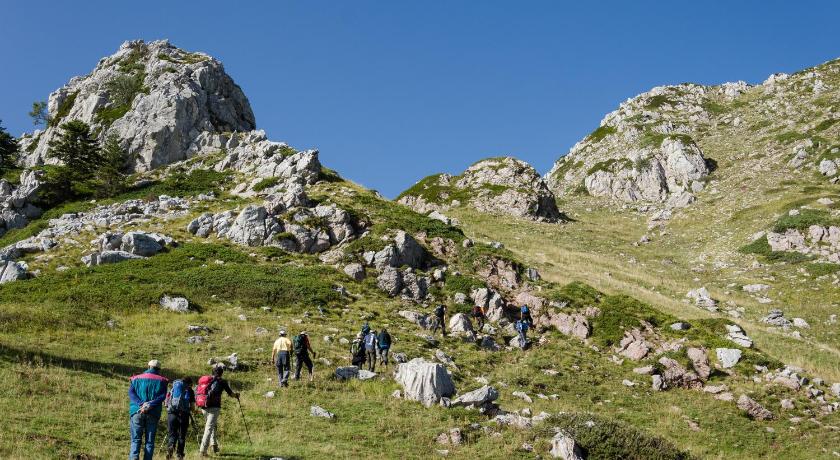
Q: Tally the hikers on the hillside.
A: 13